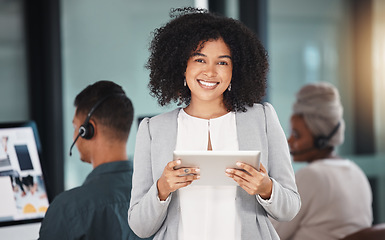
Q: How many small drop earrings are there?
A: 2